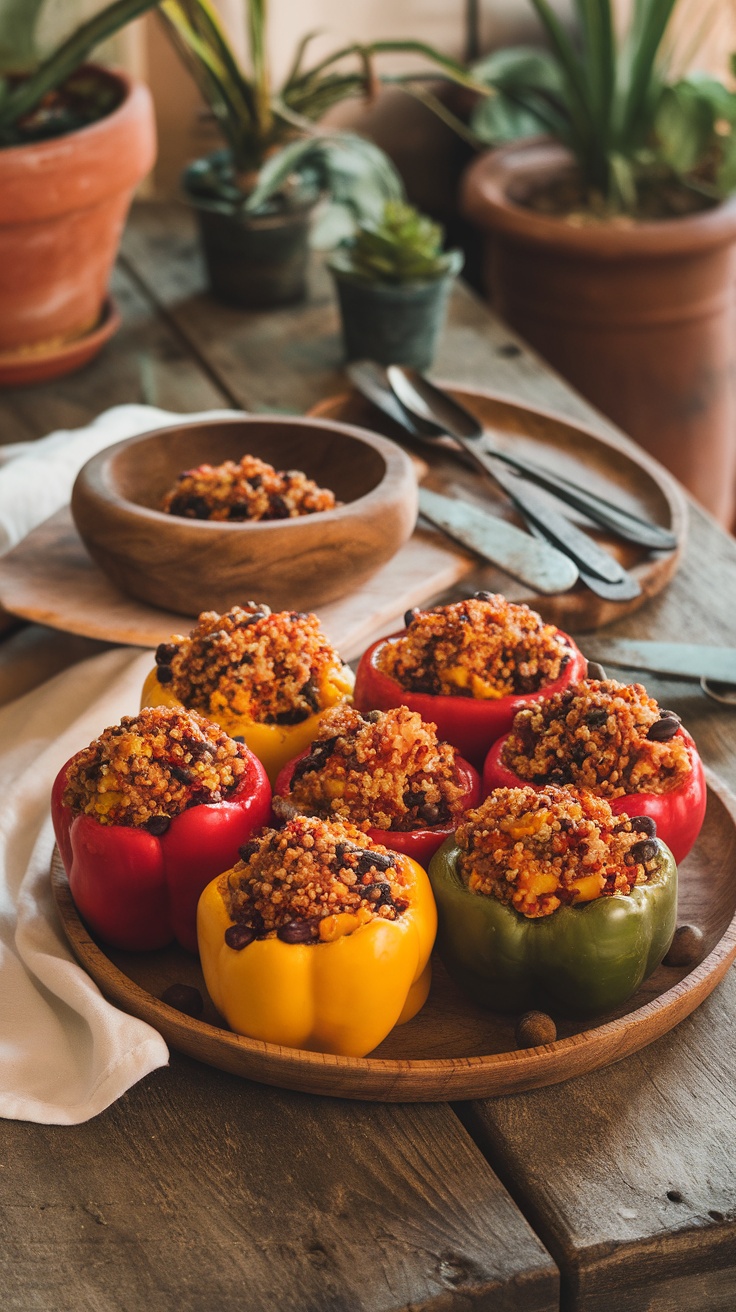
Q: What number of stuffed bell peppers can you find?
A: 7